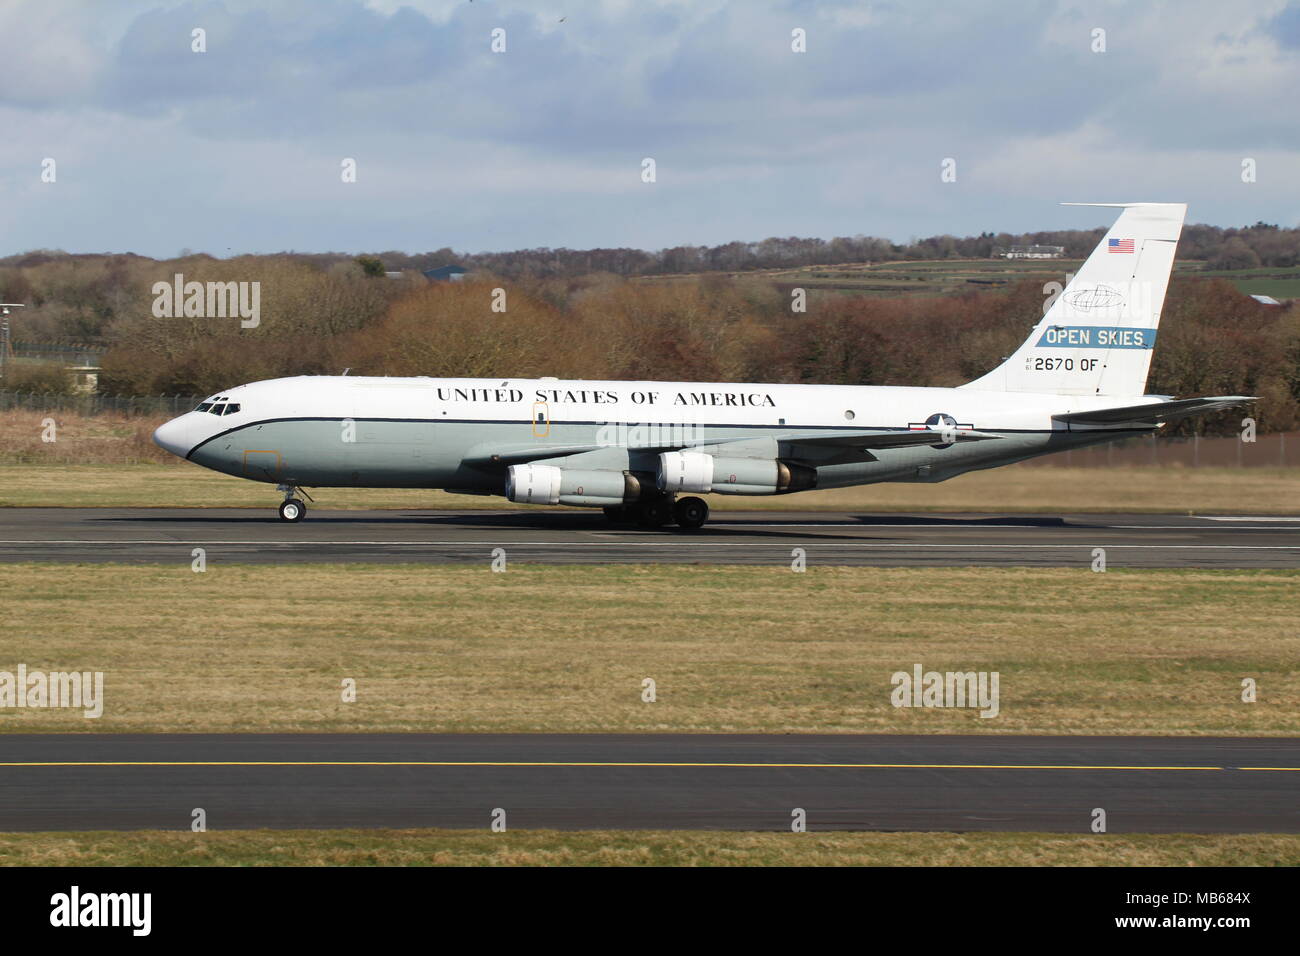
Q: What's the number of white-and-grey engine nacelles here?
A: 2